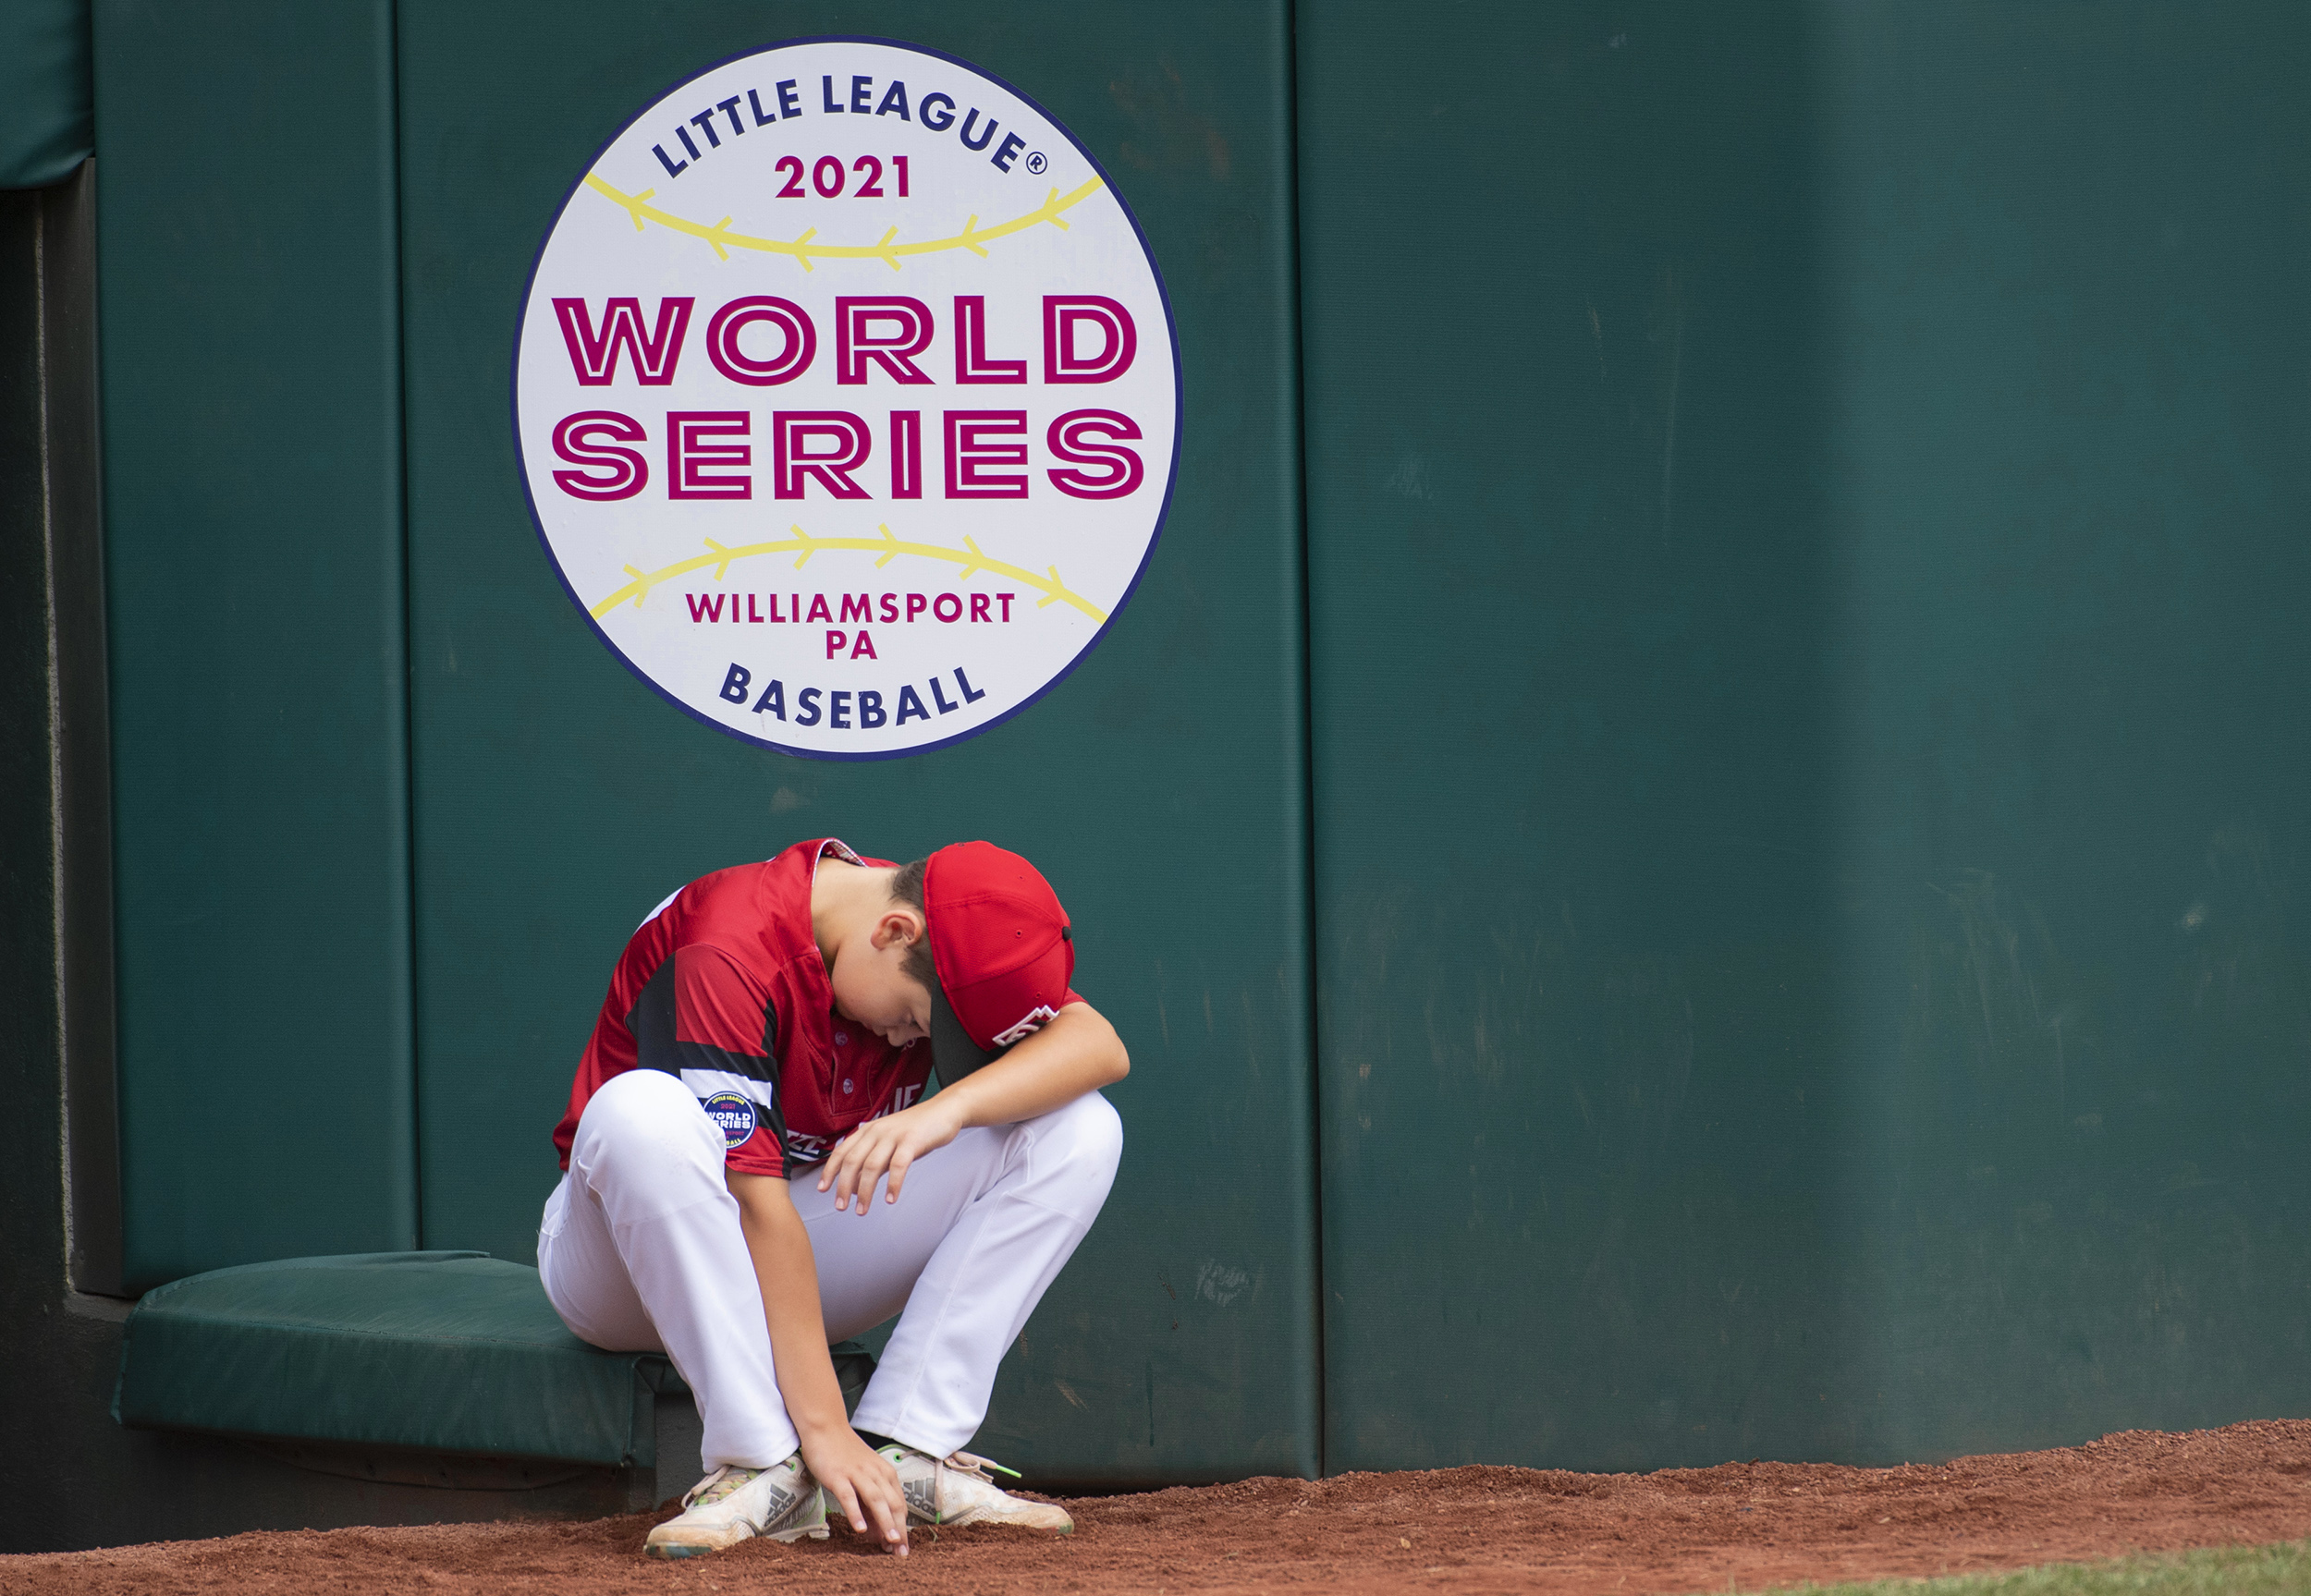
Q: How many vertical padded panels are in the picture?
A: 3